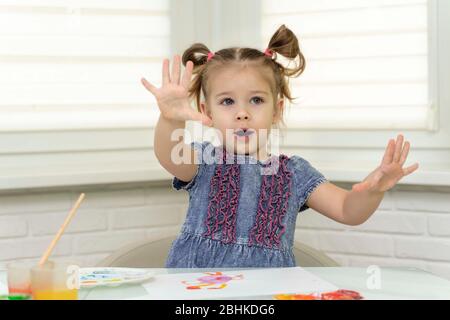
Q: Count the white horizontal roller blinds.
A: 2